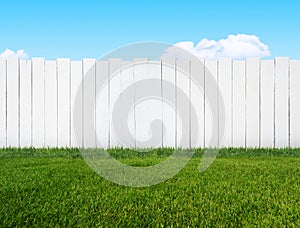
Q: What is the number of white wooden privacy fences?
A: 1